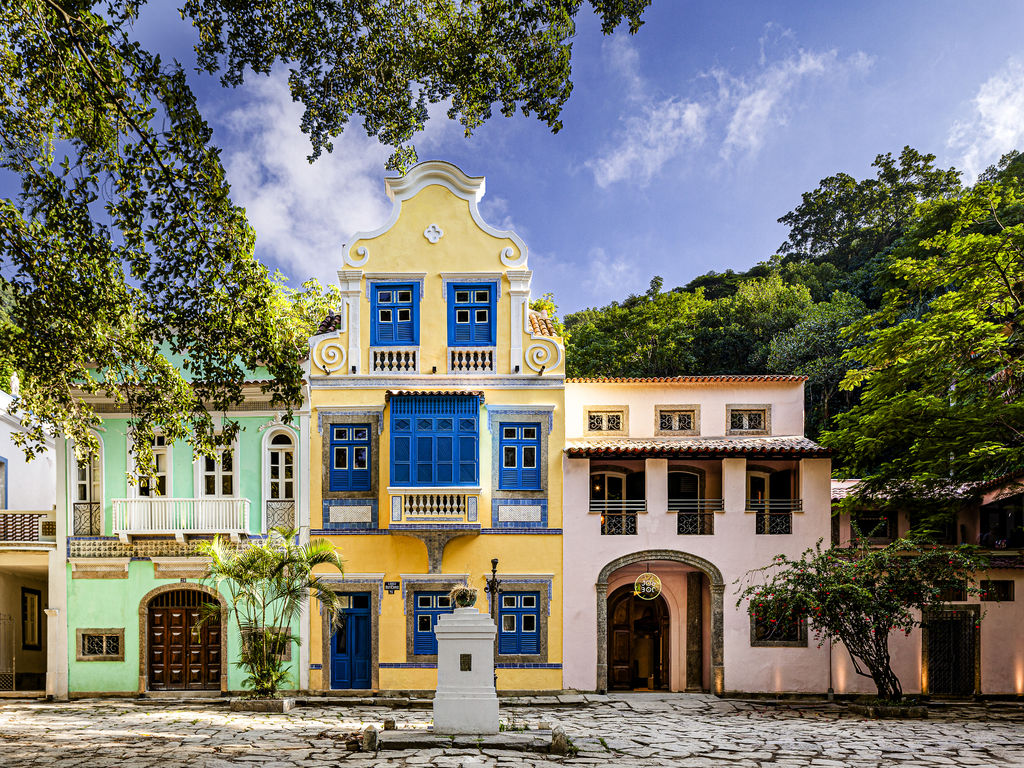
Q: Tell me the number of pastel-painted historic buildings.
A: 3